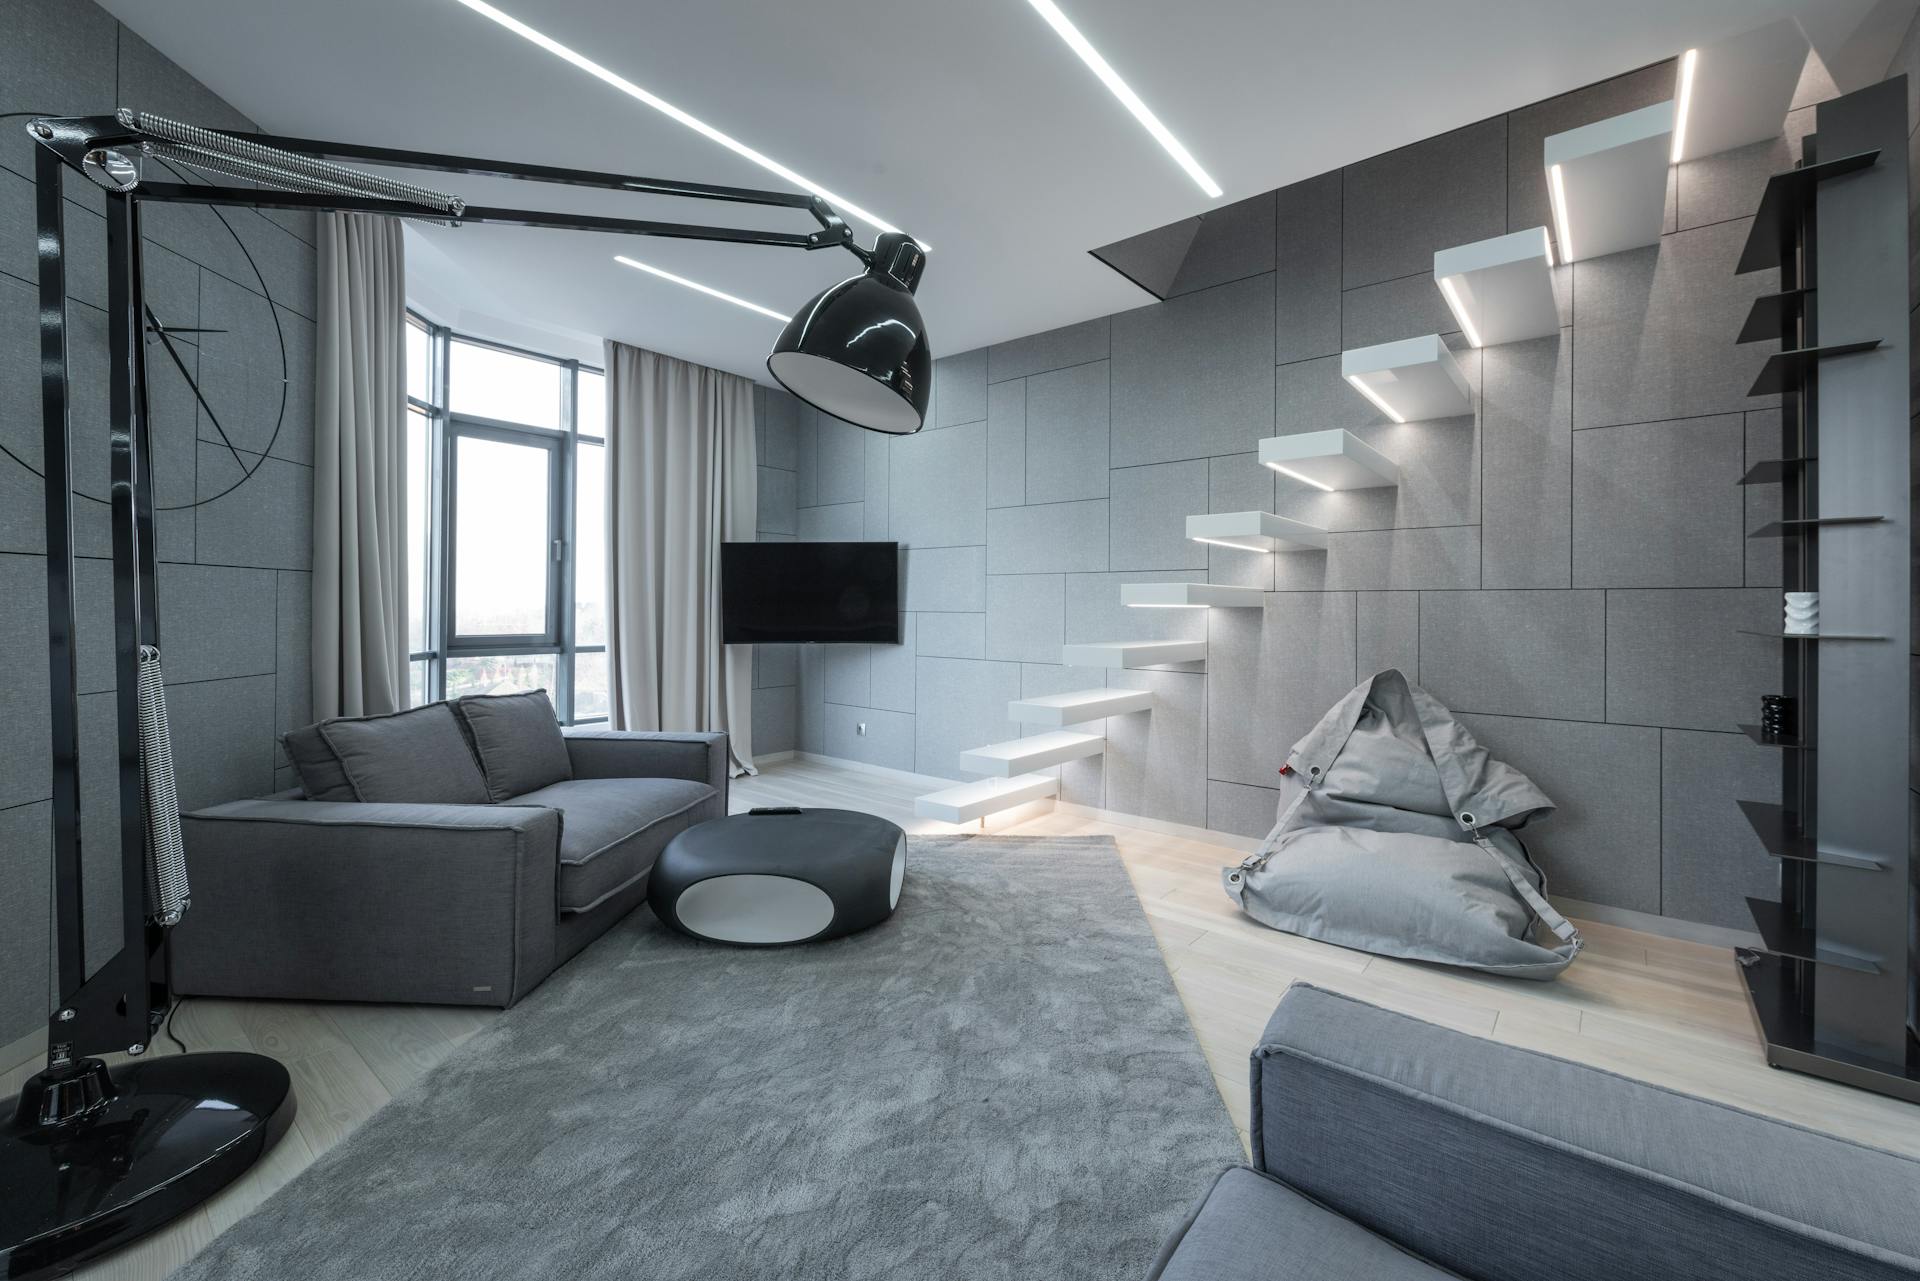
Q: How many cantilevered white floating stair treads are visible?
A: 11